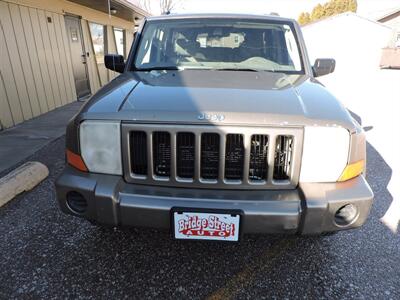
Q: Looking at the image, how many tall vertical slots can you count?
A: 7